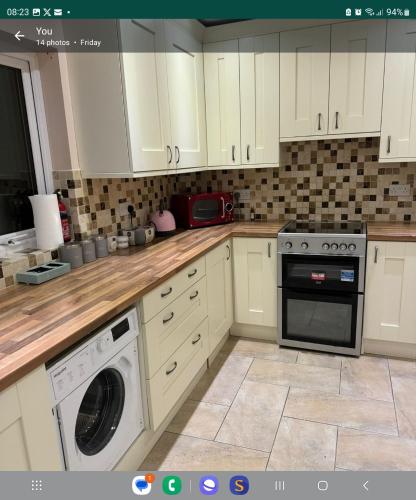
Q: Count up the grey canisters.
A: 3